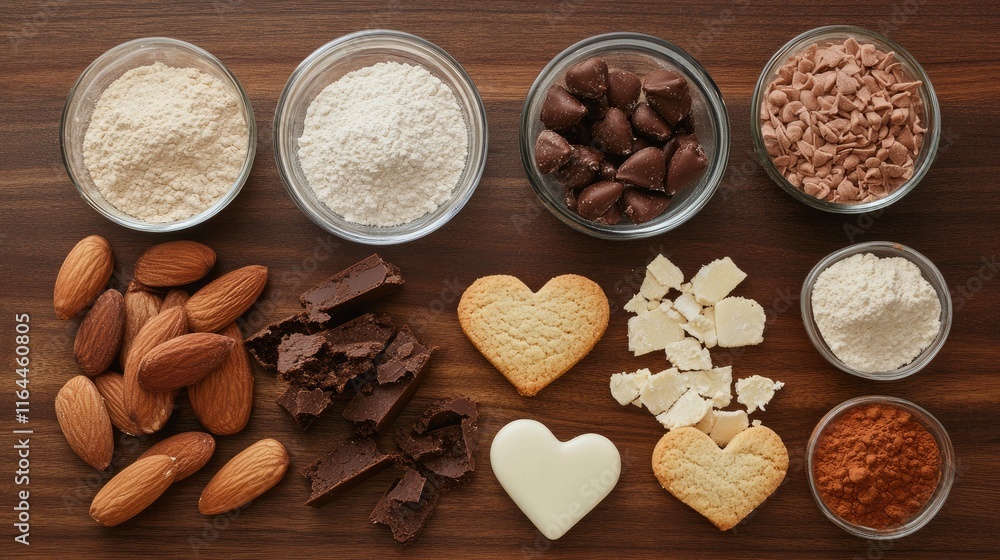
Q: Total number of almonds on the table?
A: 14